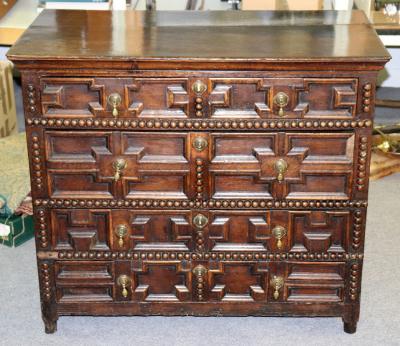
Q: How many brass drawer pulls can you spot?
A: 8